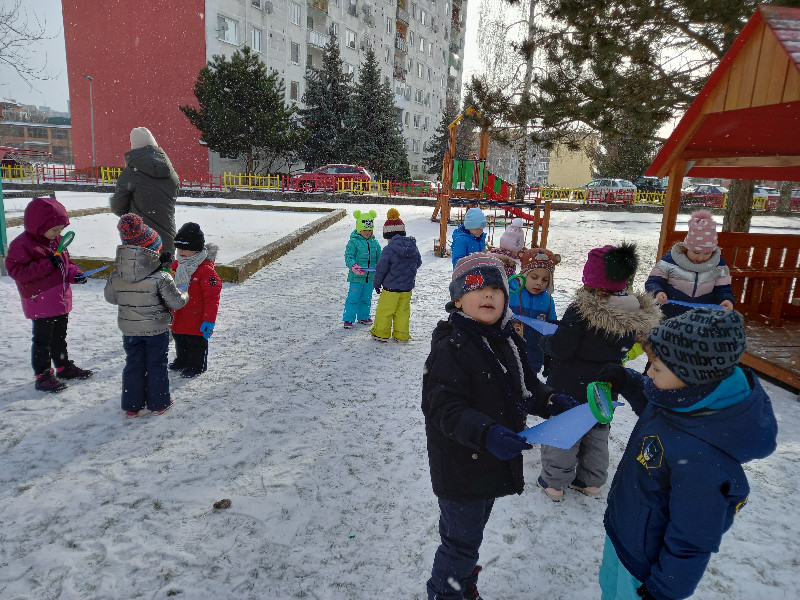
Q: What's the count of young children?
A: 12